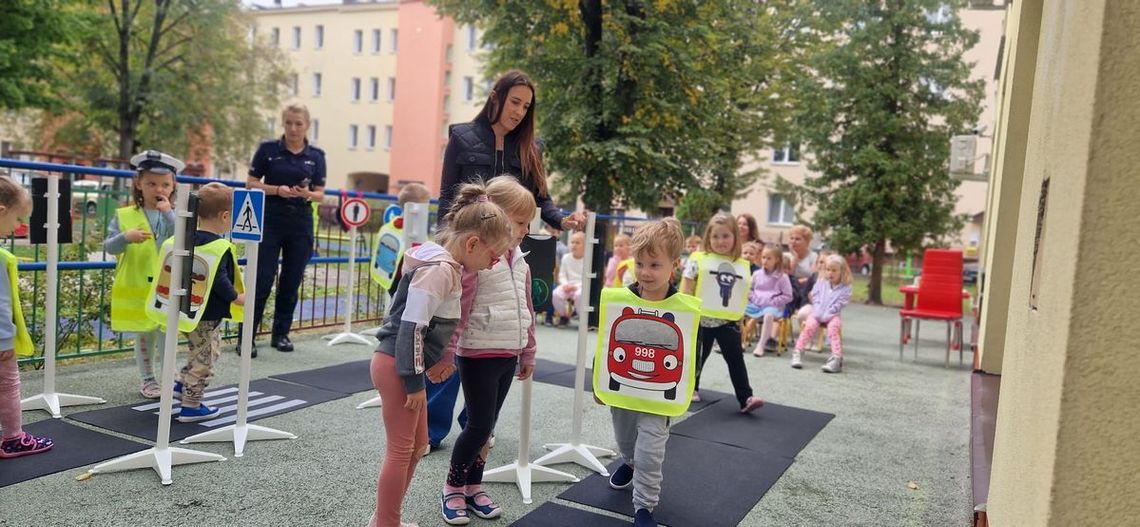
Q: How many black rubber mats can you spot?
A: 8